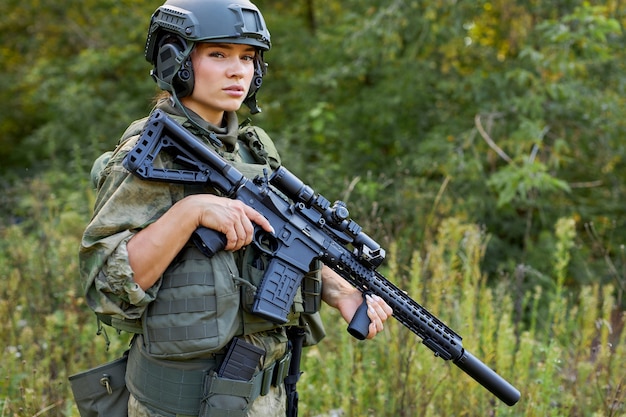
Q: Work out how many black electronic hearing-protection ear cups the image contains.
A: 2